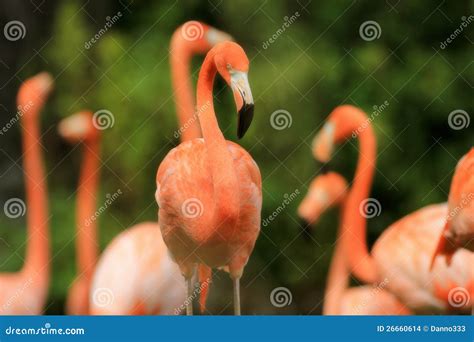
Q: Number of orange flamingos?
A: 7